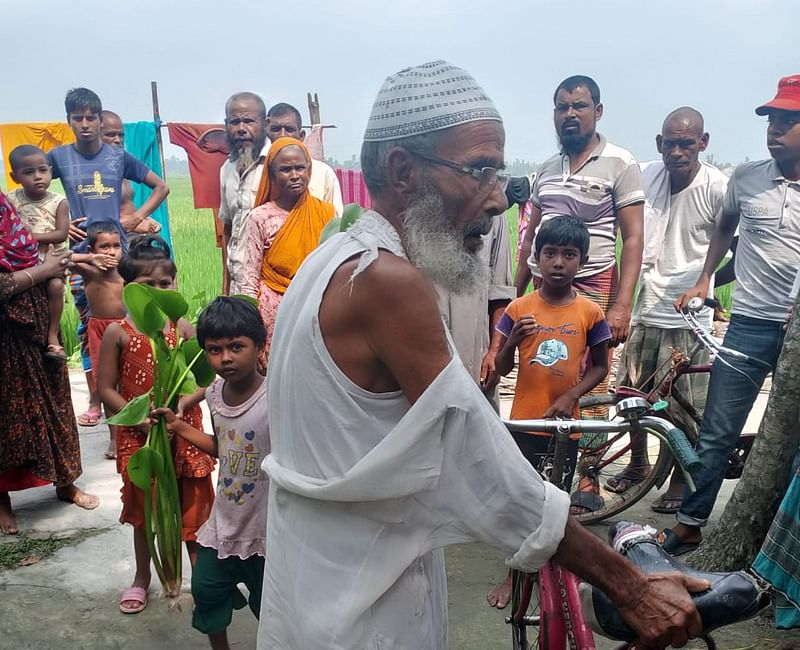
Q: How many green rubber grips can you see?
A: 1